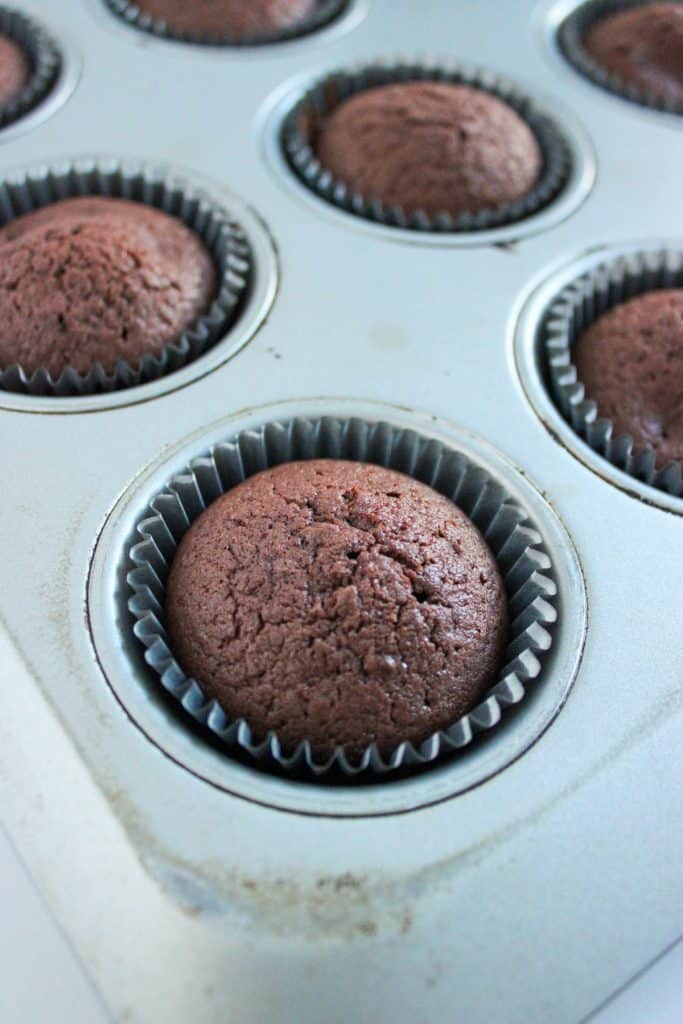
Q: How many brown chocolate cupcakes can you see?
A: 7